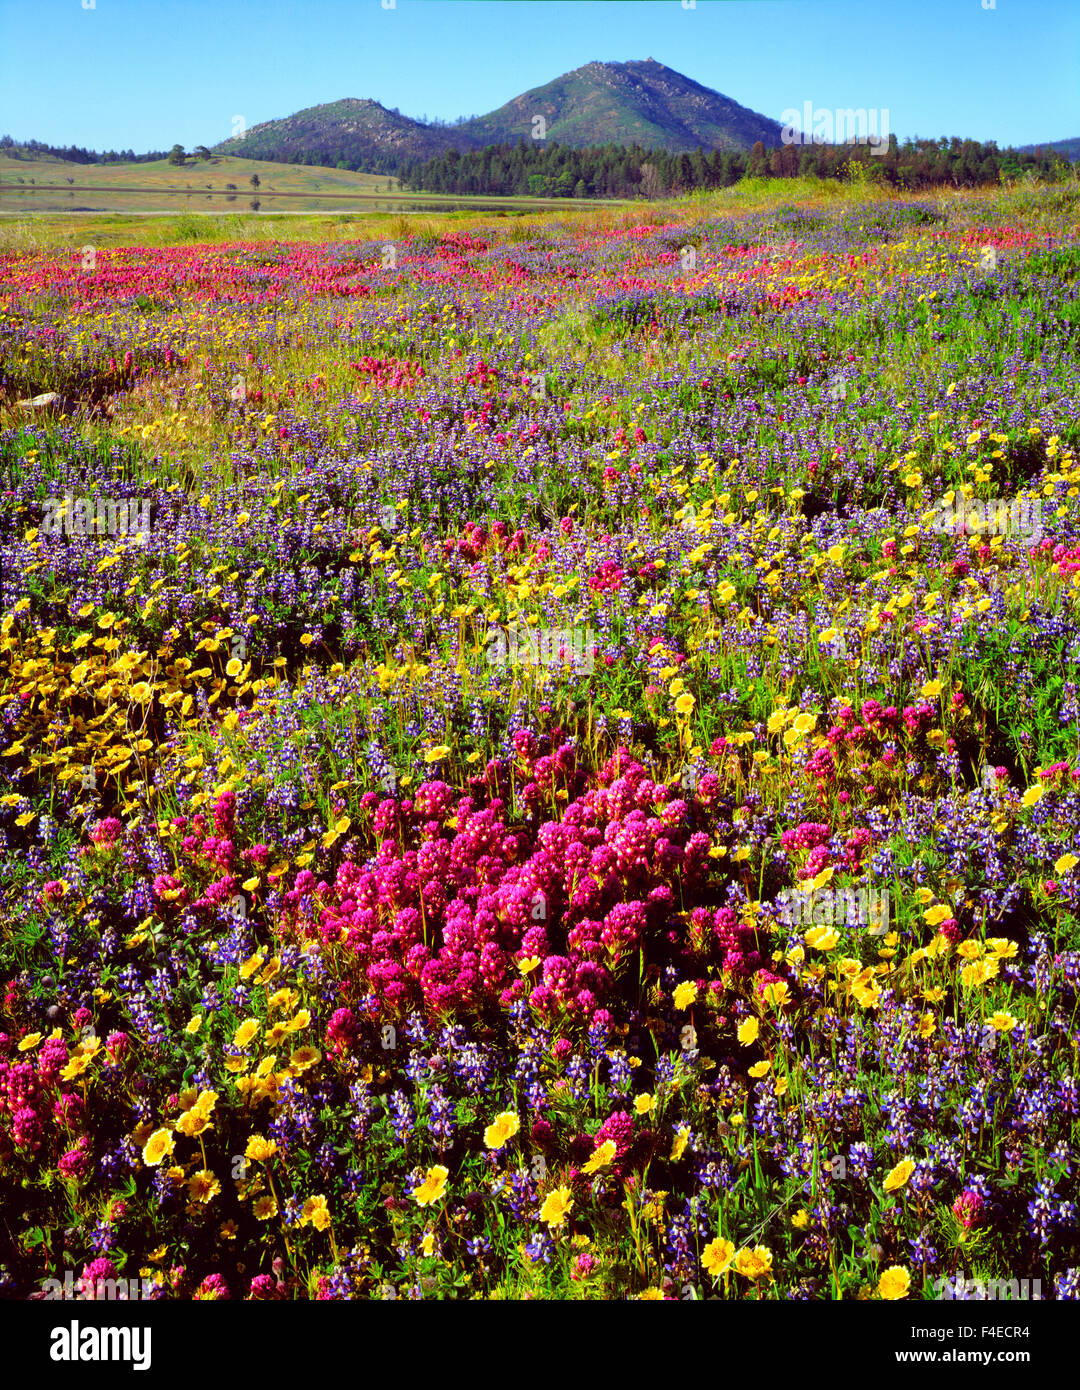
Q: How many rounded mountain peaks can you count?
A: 2